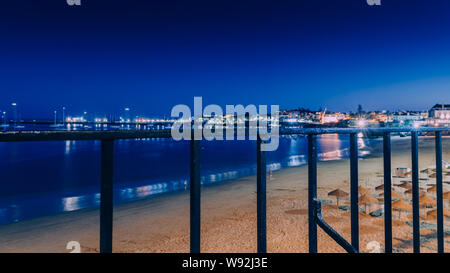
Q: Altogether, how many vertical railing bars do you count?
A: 8